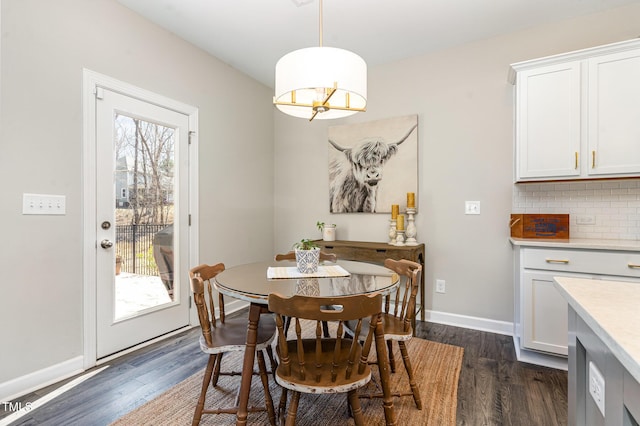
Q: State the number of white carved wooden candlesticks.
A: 3